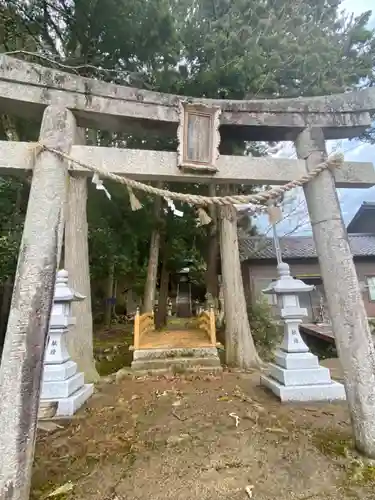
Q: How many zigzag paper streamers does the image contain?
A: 2